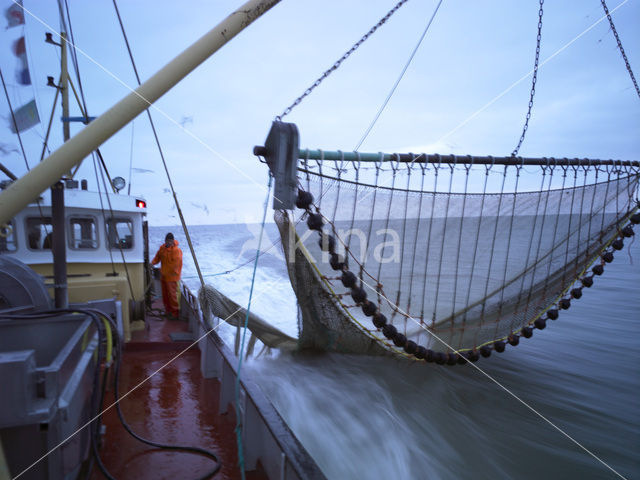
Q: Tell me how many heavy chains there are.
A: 3